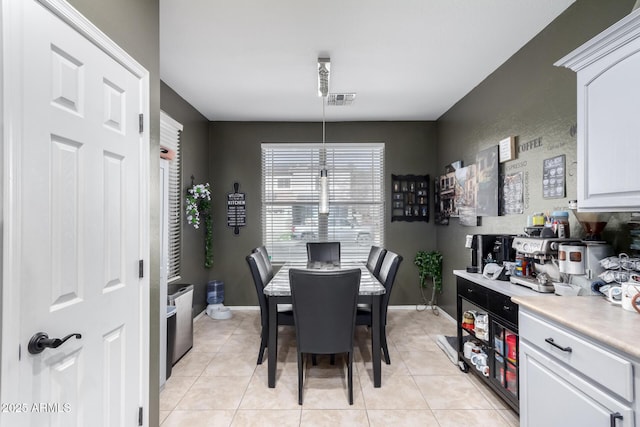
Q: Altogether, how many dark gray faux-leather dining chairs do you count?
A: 6